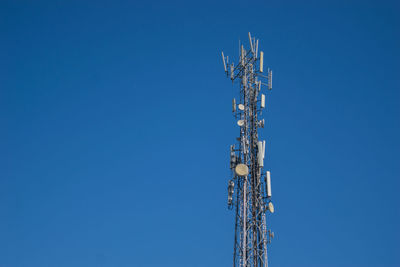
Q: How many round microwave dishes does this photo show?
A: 4